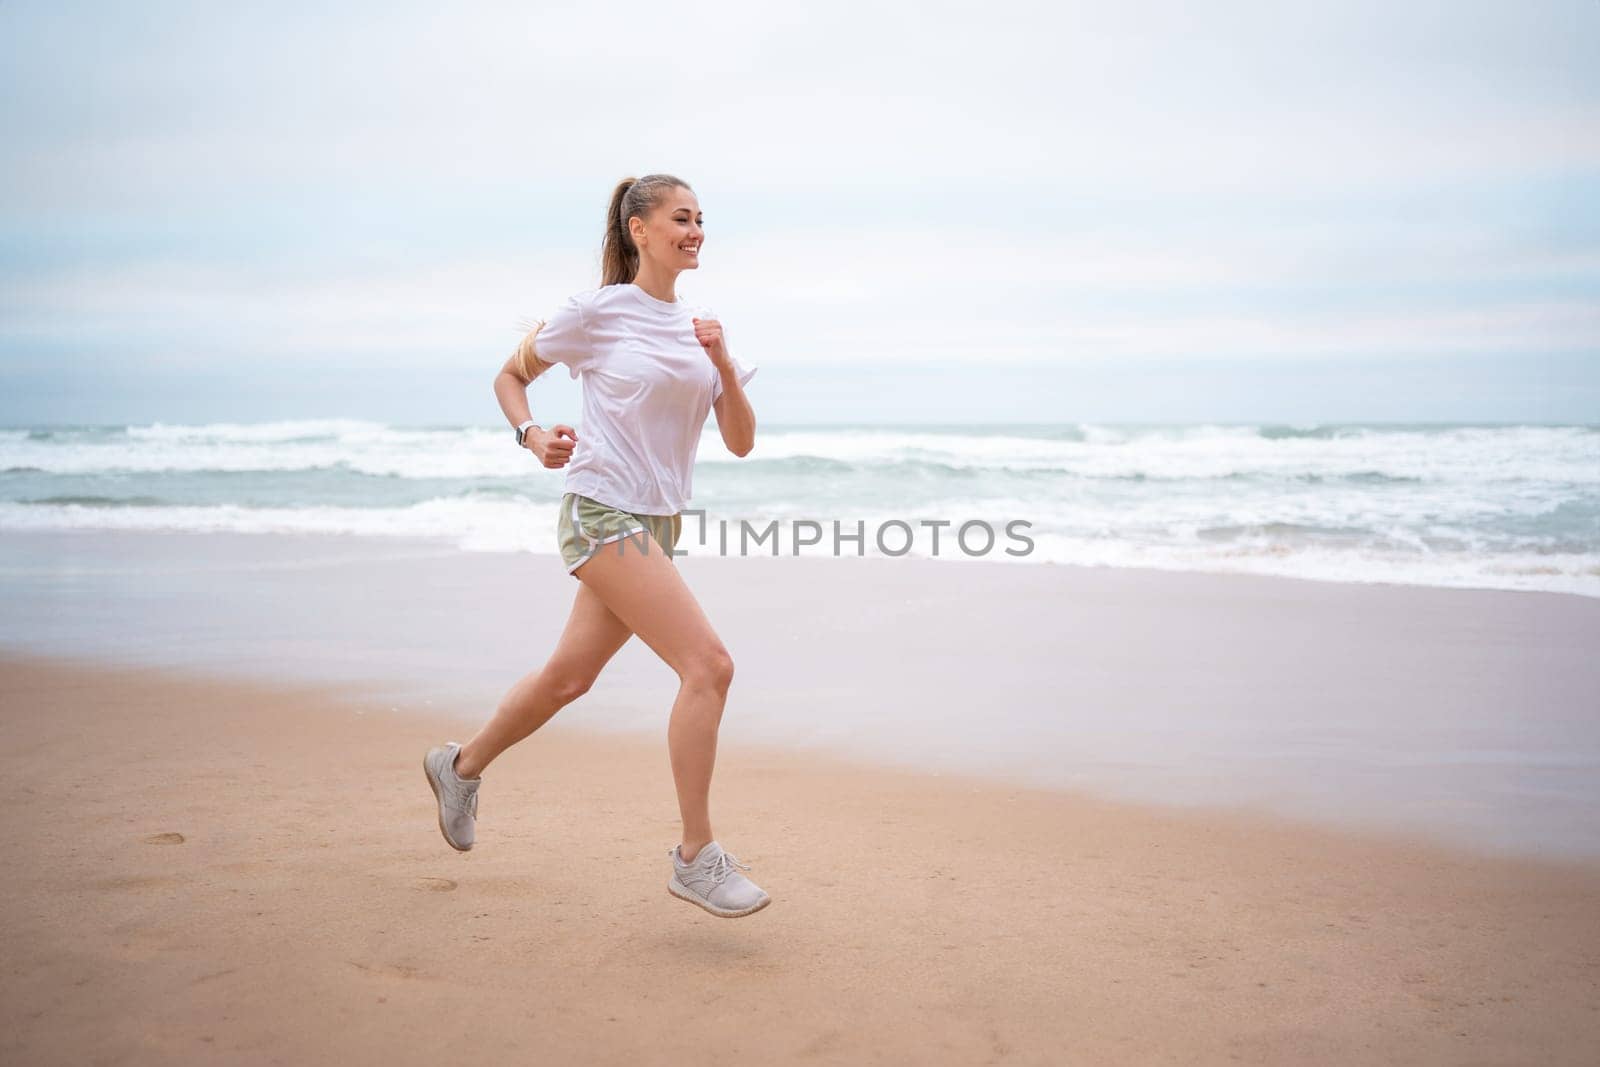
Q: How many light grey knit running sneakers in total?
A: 2